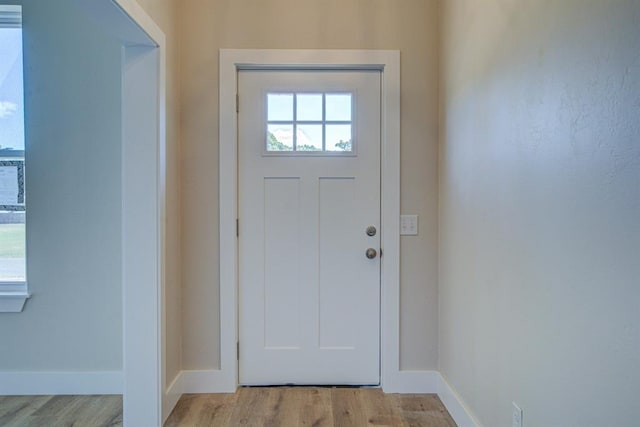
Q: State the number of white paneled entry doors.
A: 1